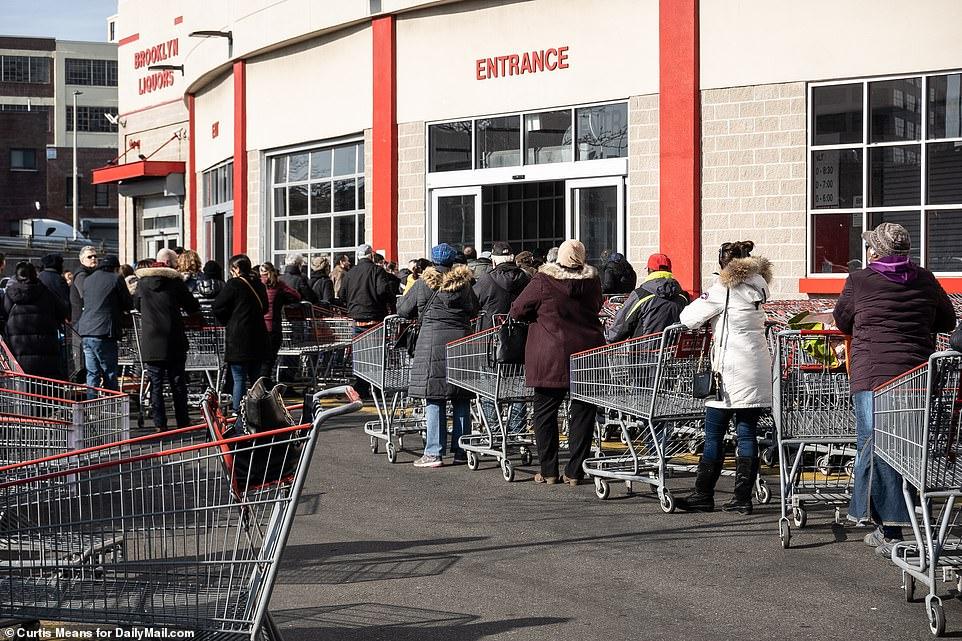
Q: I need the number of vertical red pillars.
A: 4